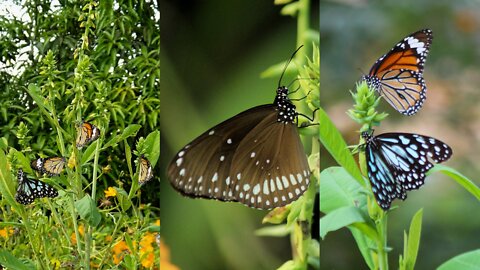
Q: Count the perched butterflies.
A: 7